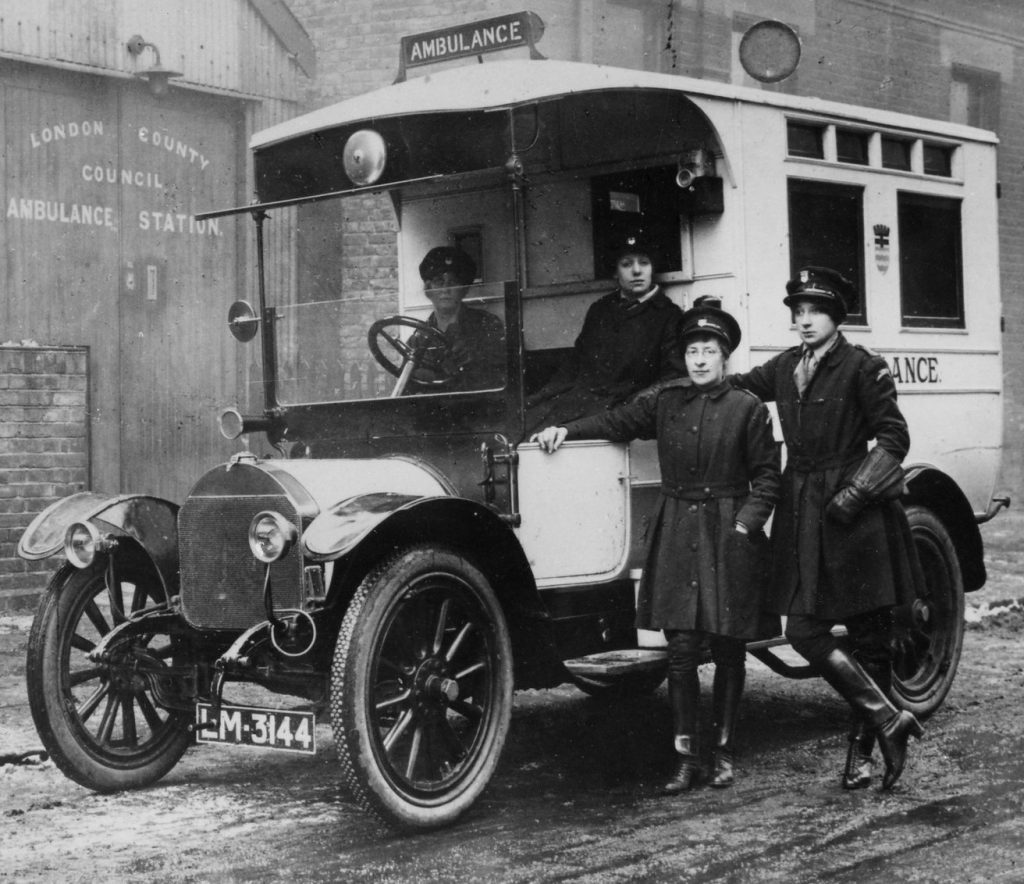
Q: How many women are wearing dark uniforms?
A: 4